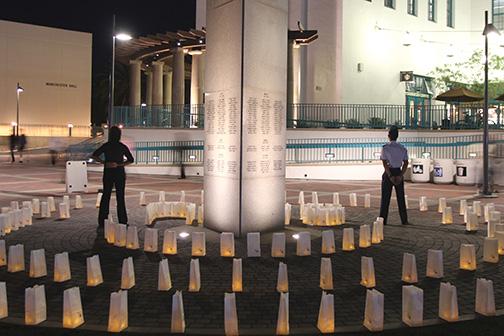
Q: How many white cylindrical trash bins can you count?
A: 3